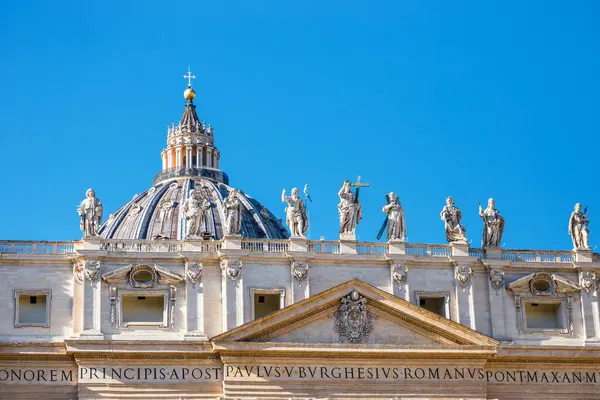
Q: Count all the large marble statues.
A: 9